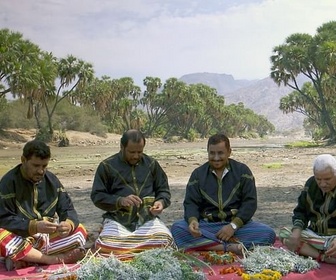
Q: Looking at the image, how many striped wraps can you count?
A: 4